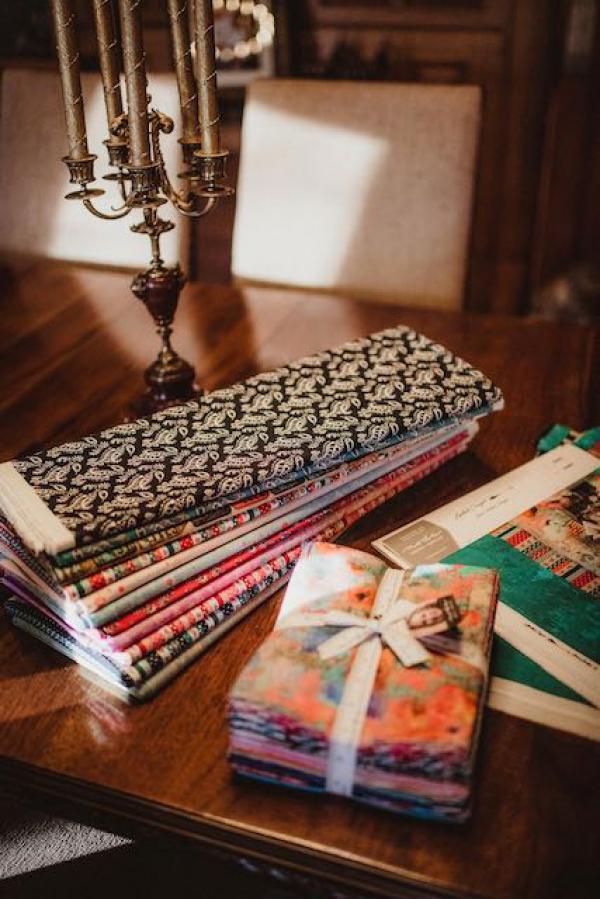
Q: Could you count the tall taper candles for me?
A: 5